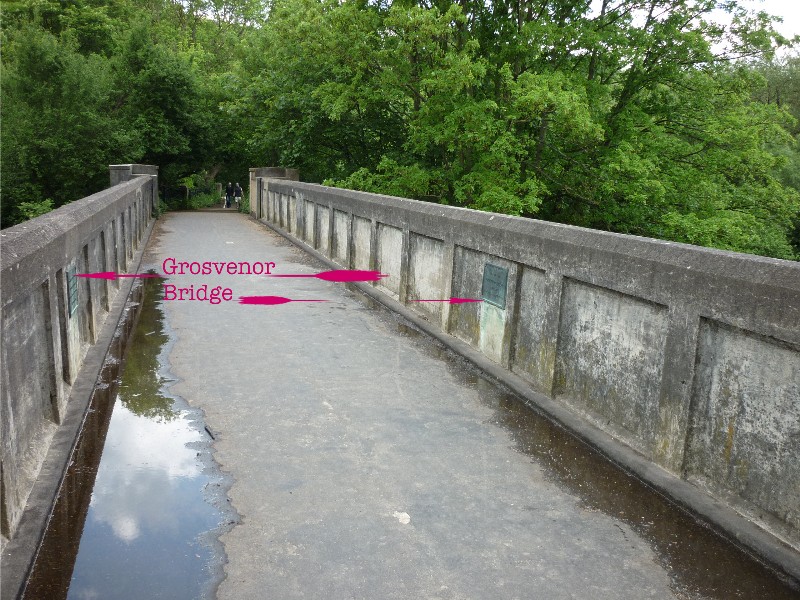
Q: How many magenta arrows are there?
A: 2